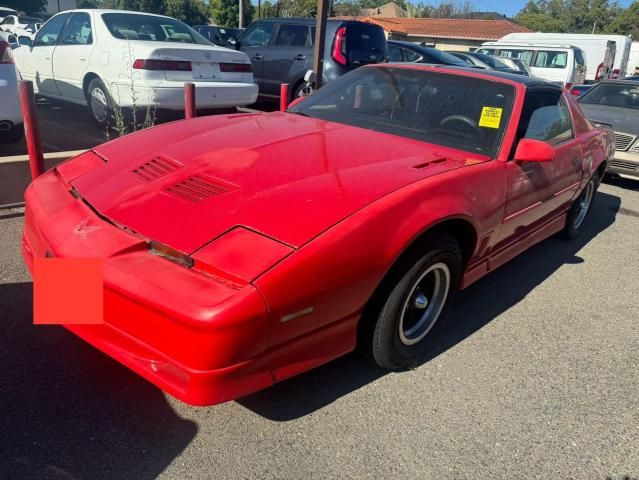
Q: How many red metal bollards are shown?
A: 3